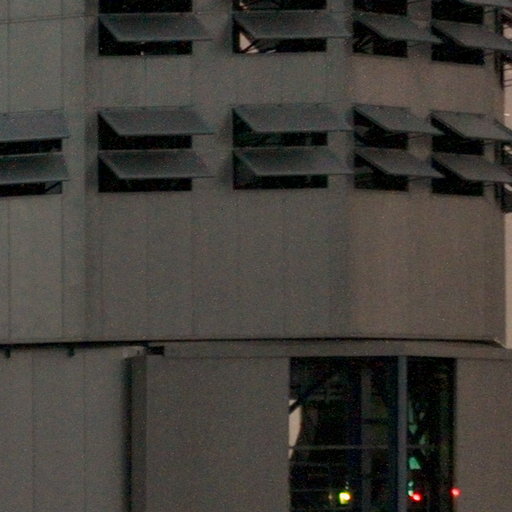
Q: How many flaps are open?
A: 14